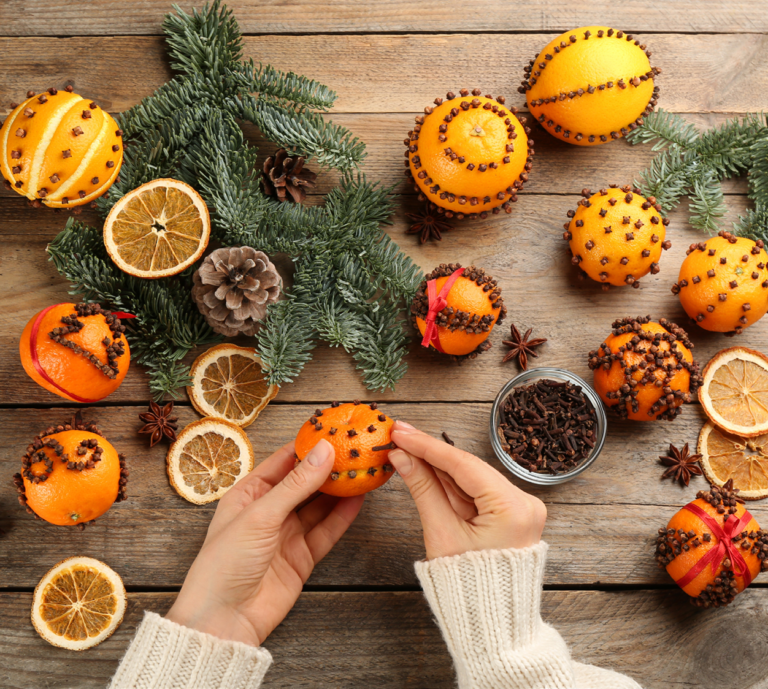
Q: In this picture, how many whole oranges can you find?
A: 11